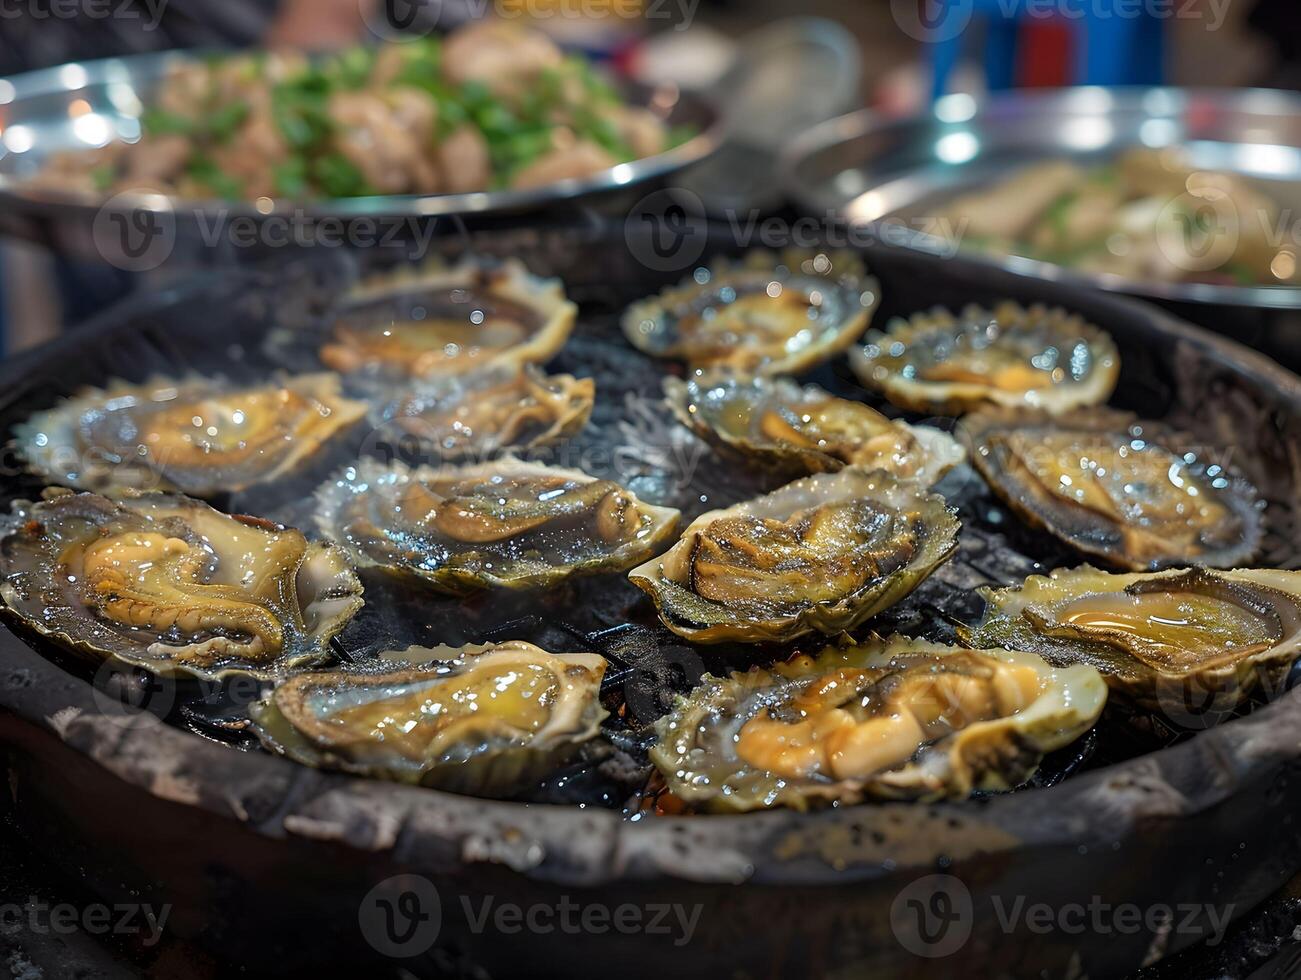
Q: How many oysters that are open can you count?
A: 13